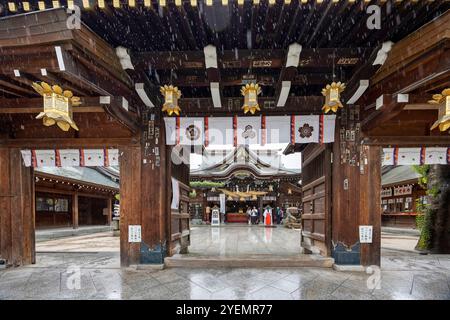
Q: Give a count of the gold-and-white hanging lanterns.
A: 5